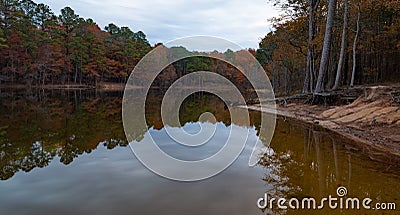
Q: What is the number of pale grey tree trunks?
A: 4